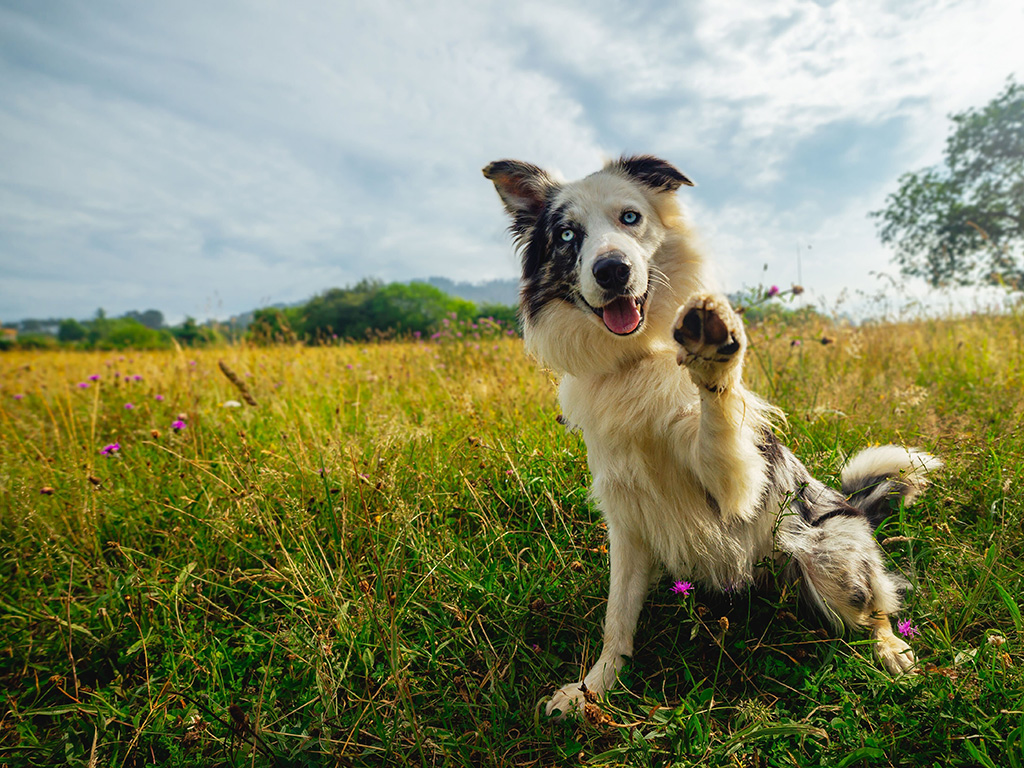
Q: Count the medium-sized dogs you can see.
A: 1